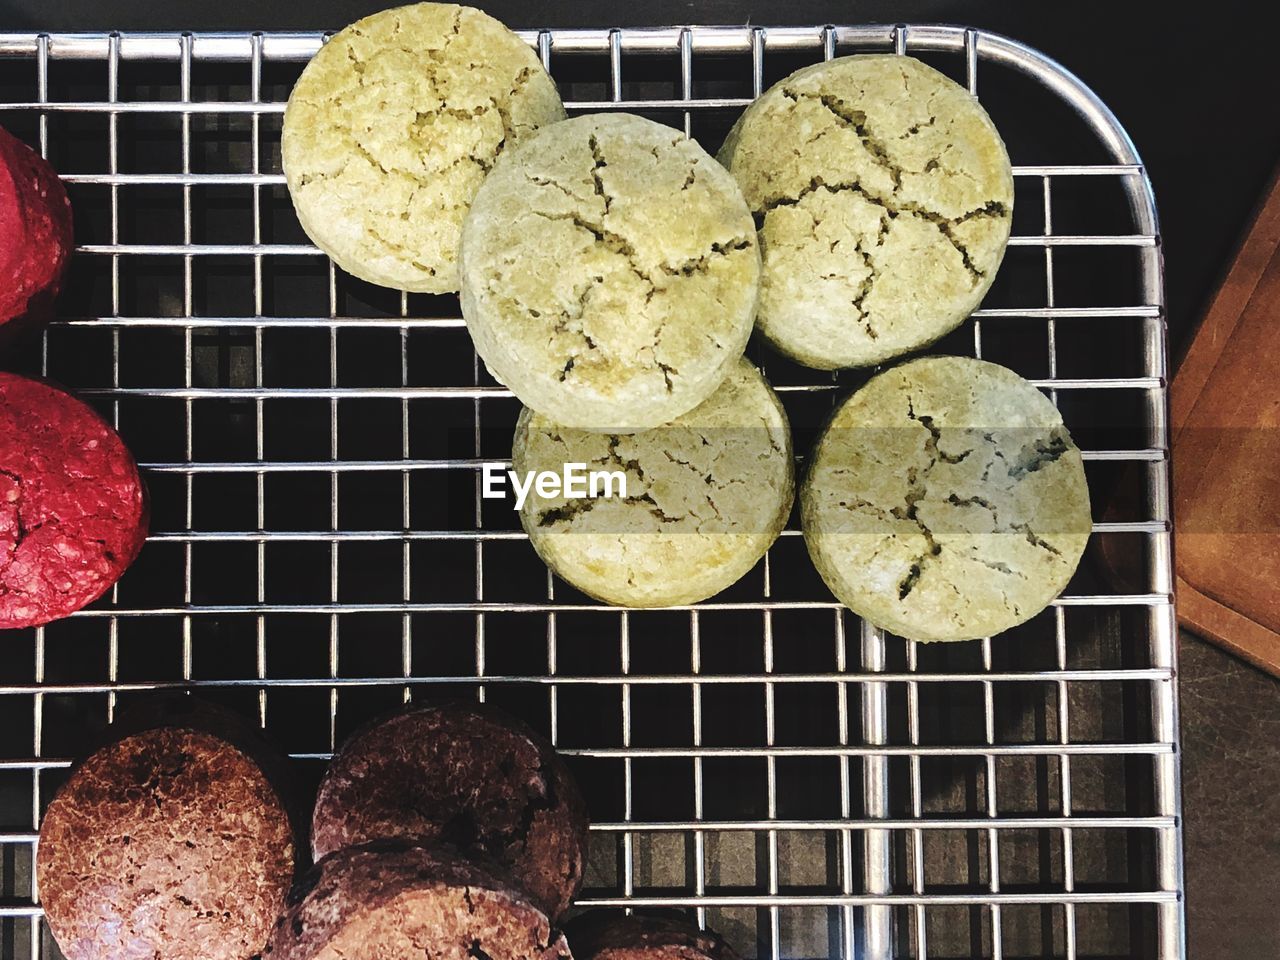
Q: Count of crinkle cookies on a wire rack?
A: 11